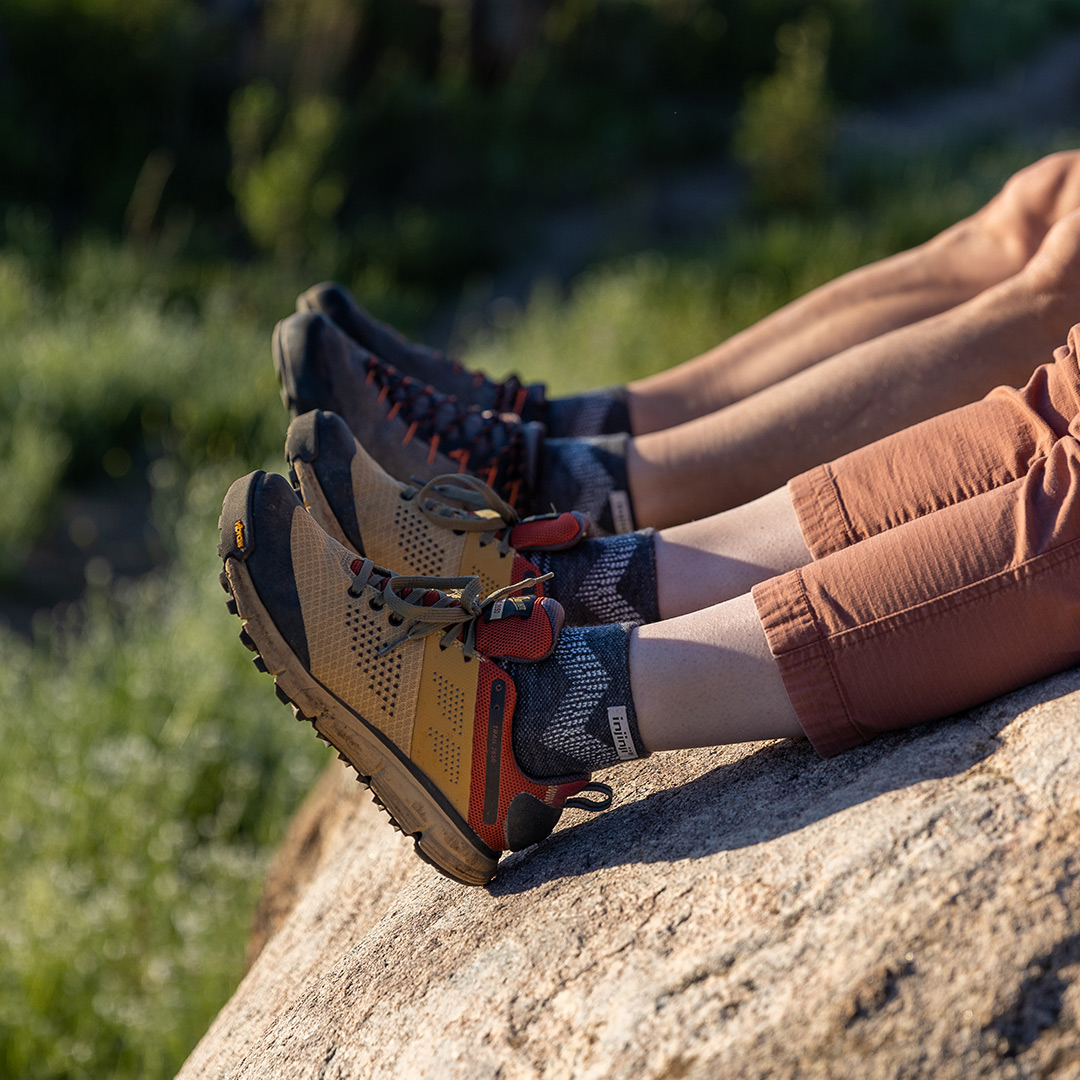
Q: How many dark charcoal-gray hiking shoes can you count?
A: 2